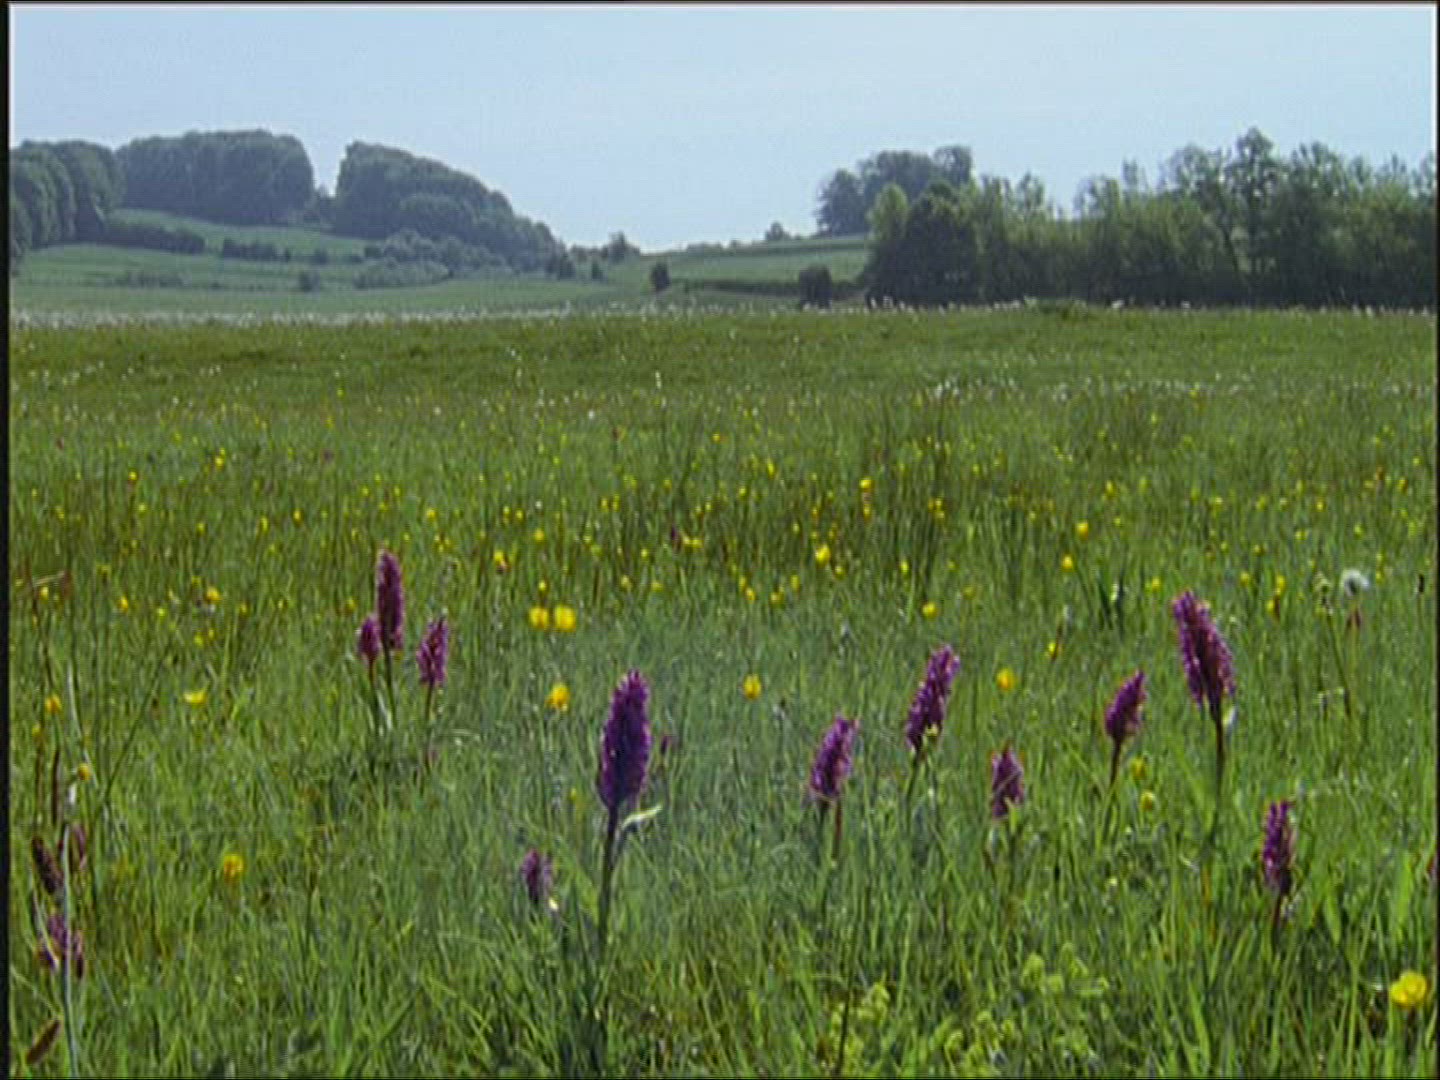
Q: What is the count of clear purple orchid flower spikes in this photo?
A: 11